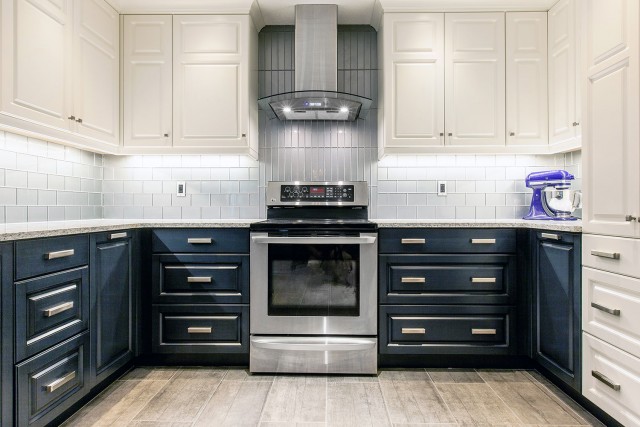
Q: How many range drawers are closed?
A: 1